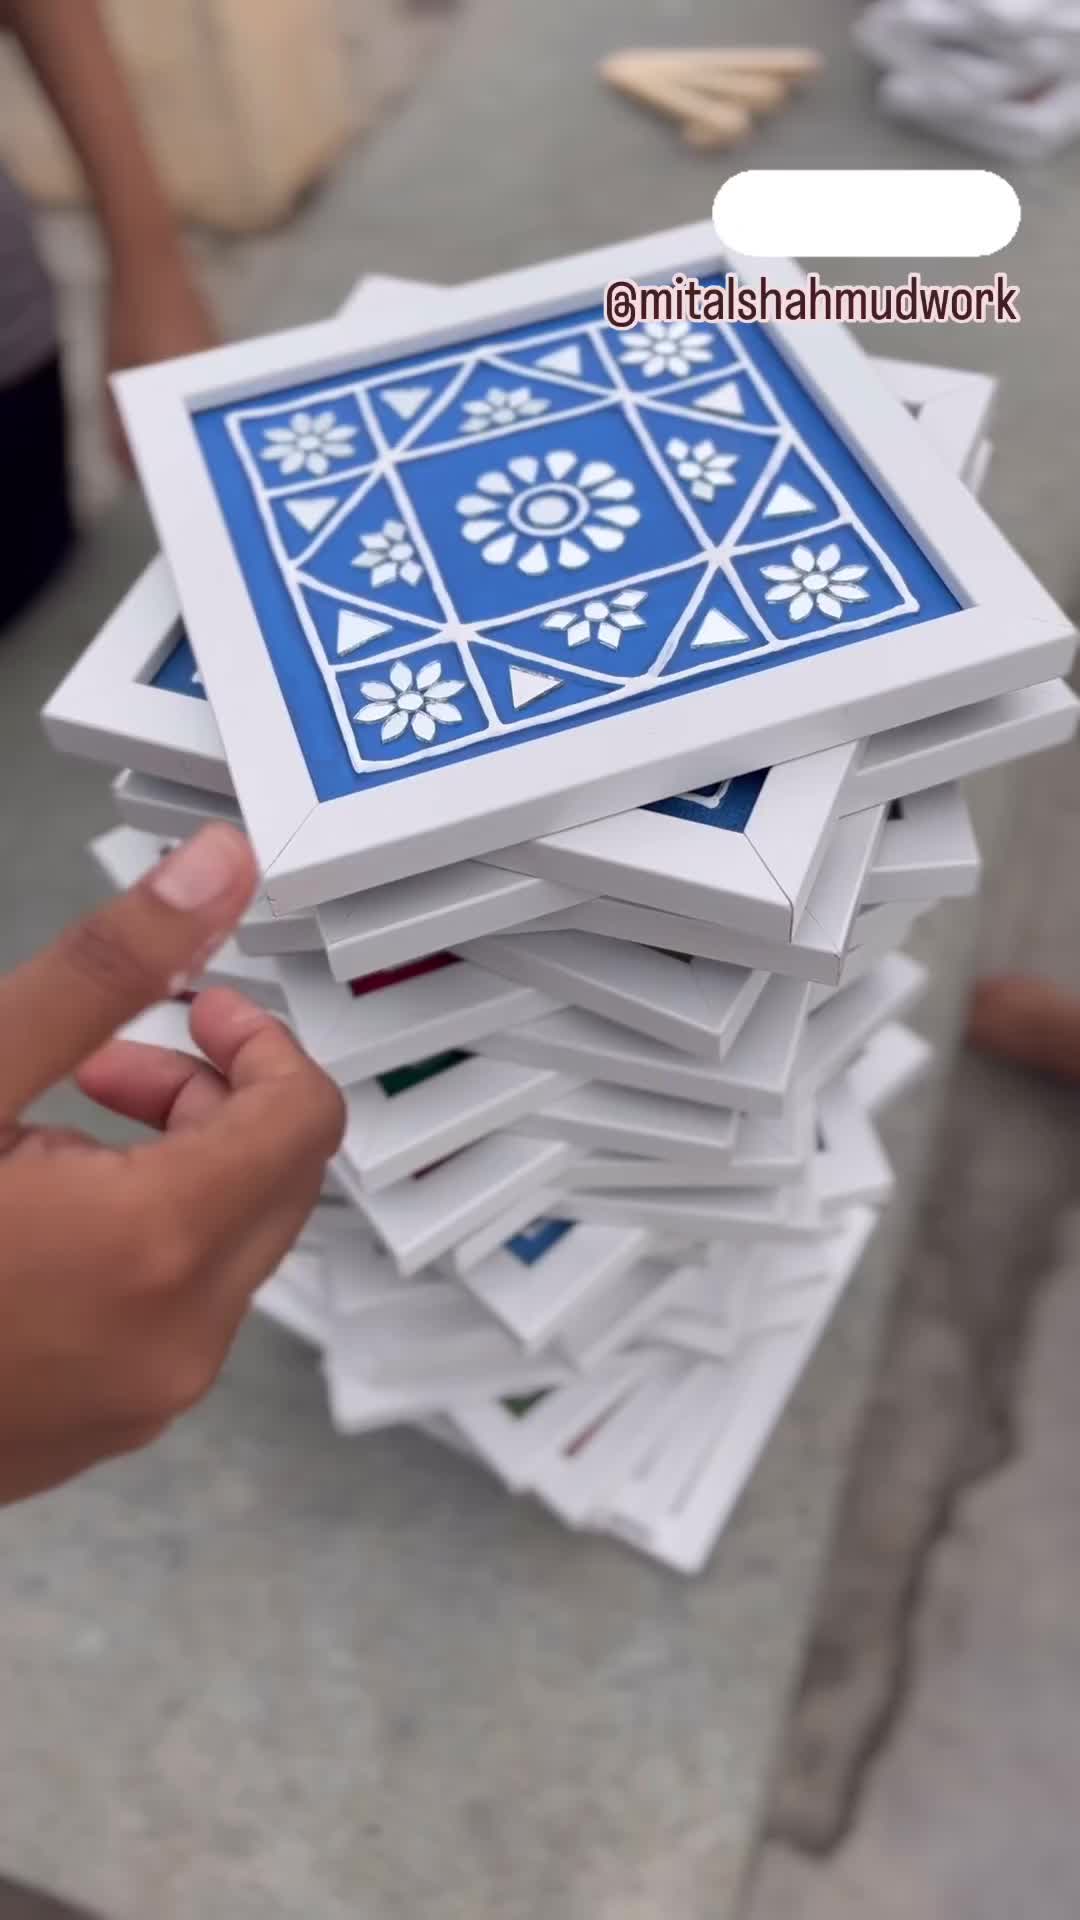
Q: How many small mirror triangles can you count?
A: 8